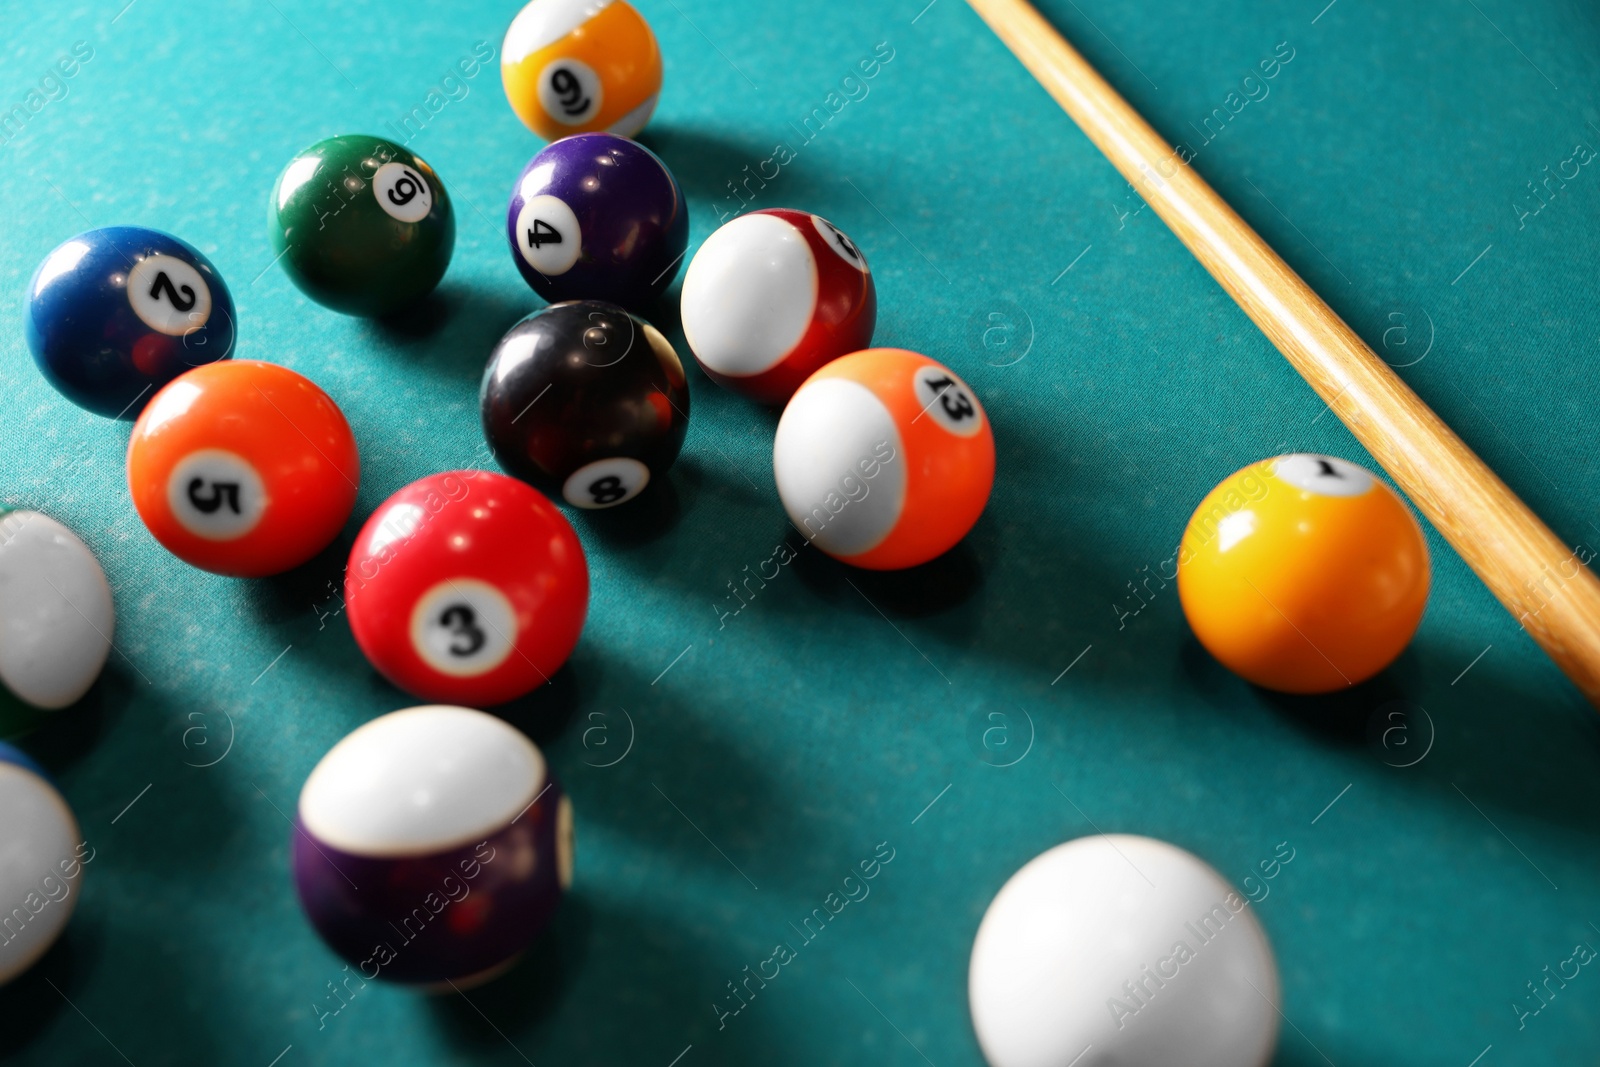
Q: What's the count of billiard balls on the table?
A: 14